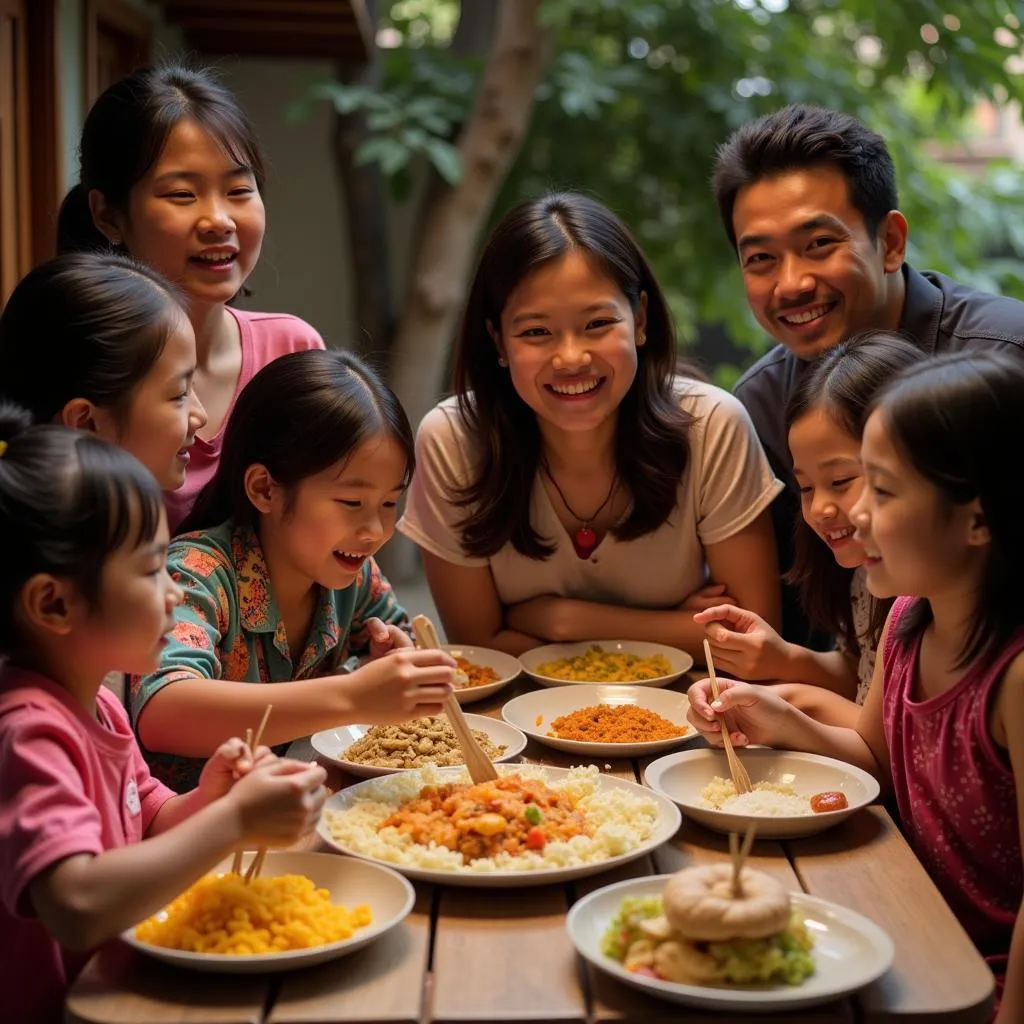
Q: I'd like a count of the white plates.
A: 8